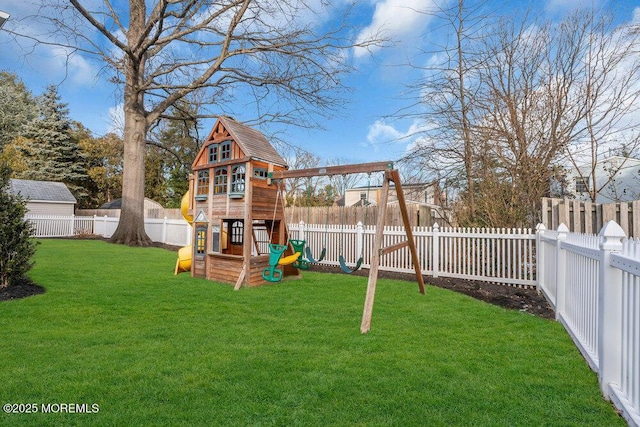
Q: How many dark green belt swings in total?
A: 2